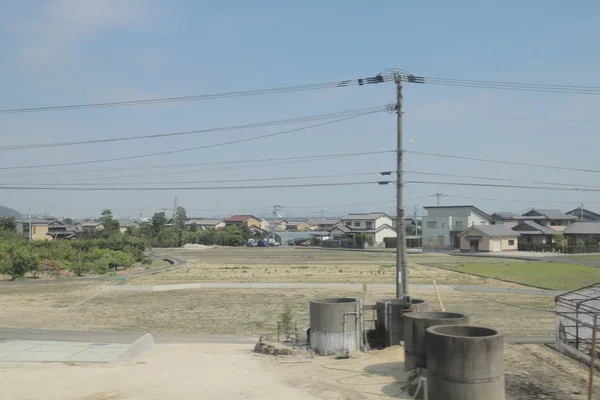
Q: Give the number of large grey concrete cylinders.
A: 4